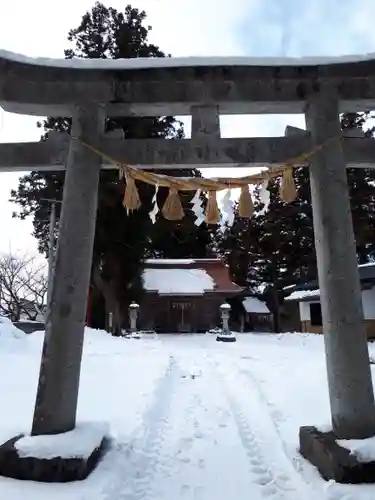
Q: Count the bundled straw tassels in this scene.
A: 5